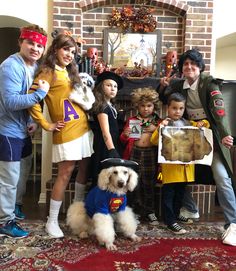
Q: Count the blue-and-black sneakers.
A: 2